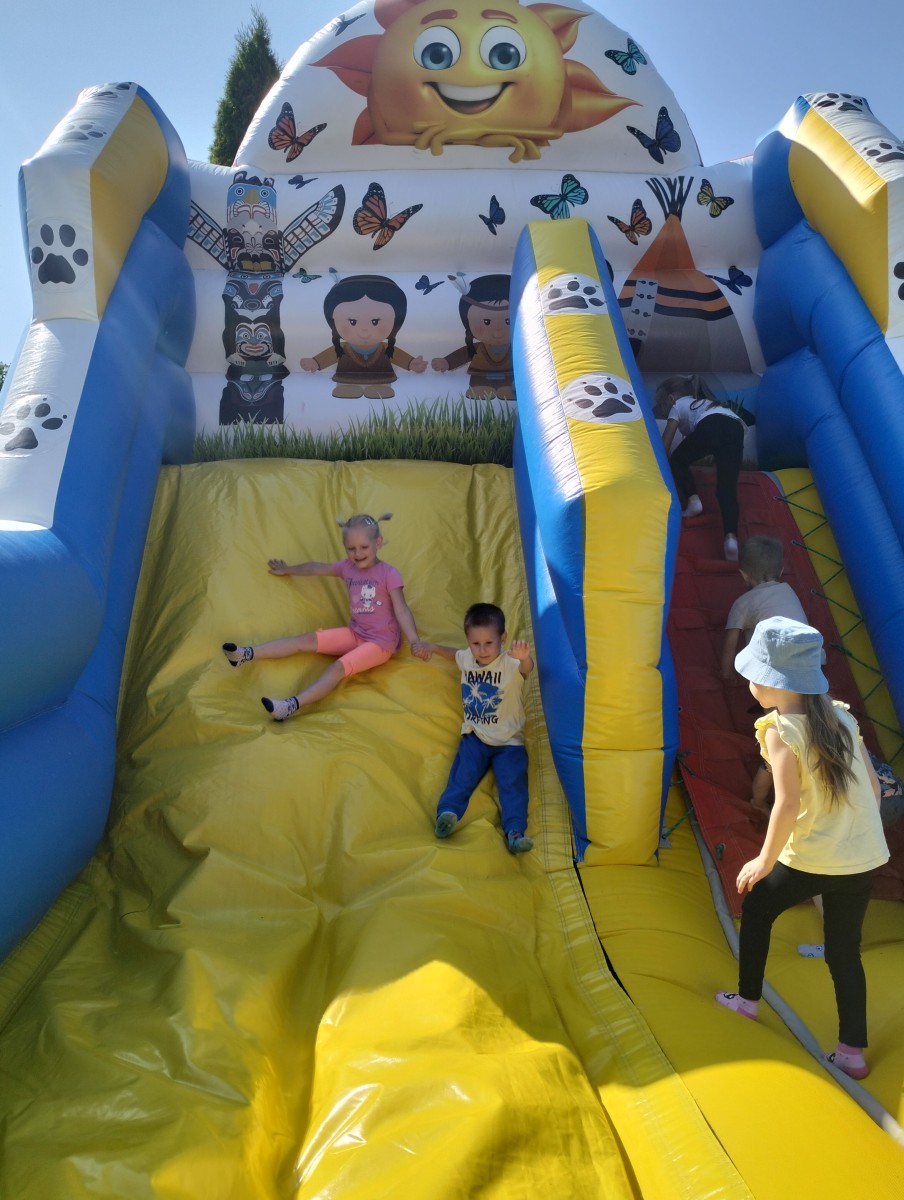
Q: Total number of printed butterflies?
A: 13